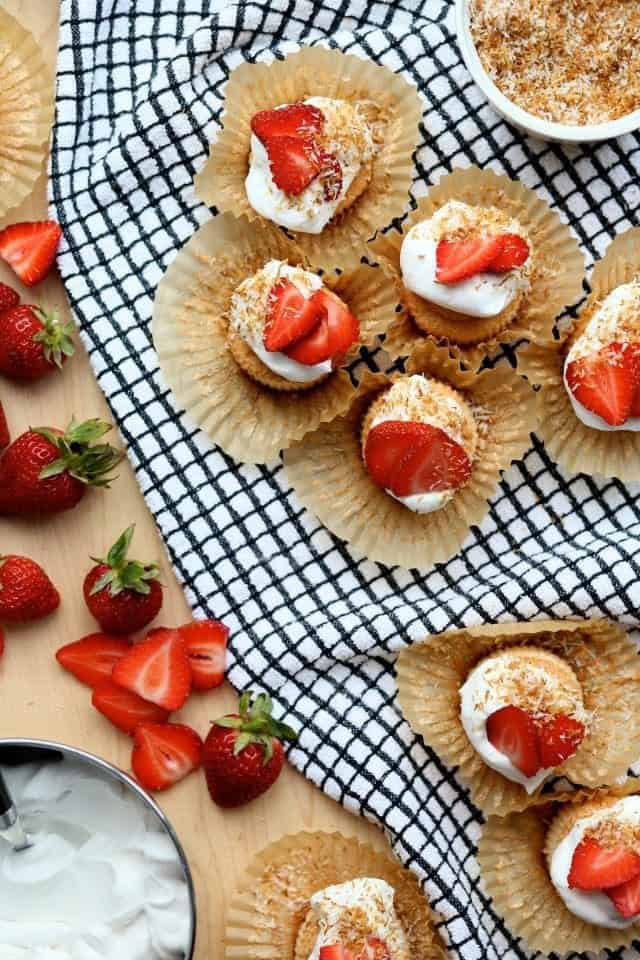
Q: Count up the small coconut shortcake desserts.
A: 8